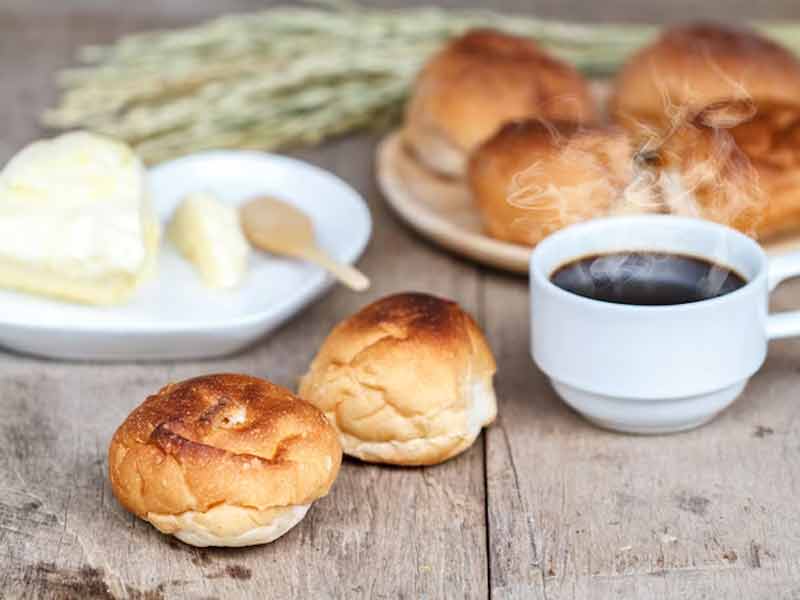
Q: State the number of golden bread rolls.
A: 6